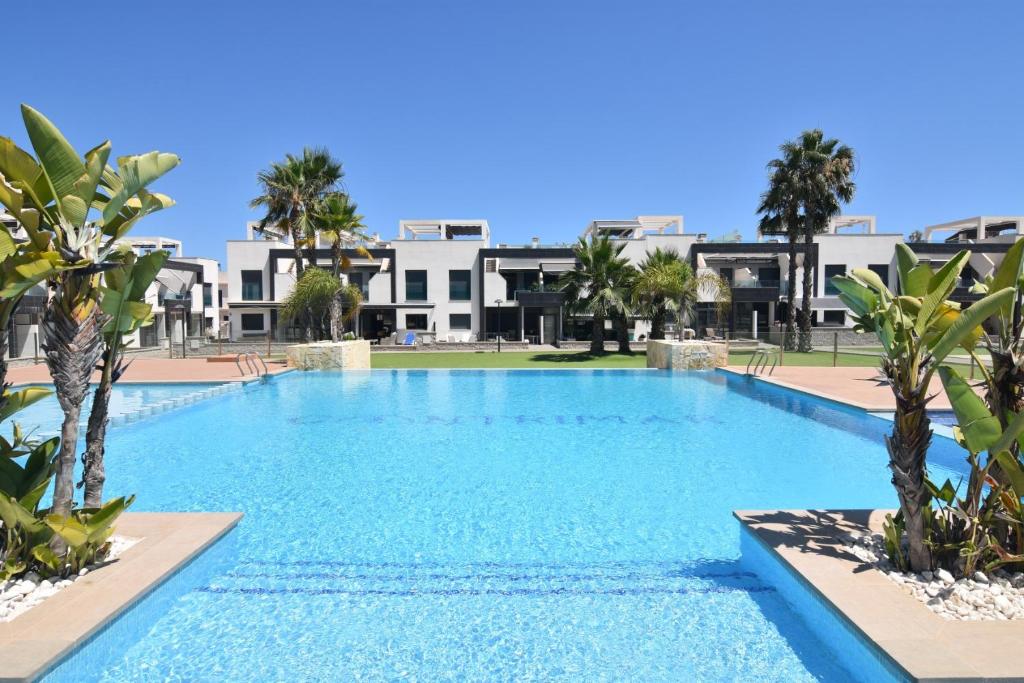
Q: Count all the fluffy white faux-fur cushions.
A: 0